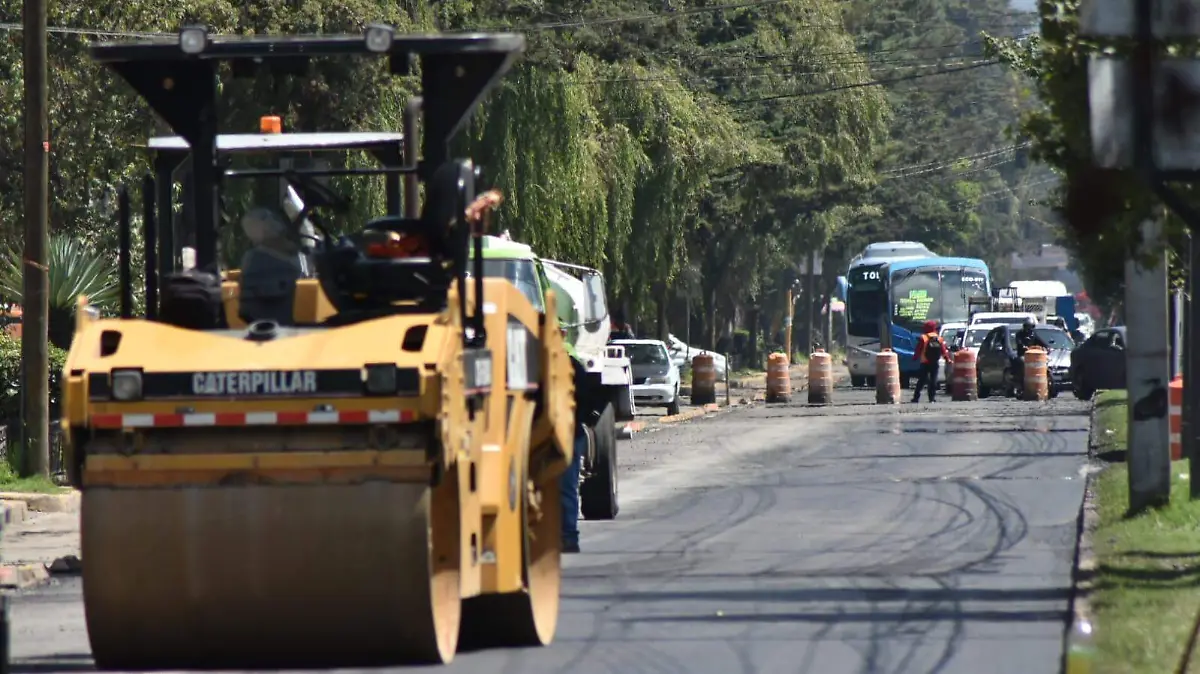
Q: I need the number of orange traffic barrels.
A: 7